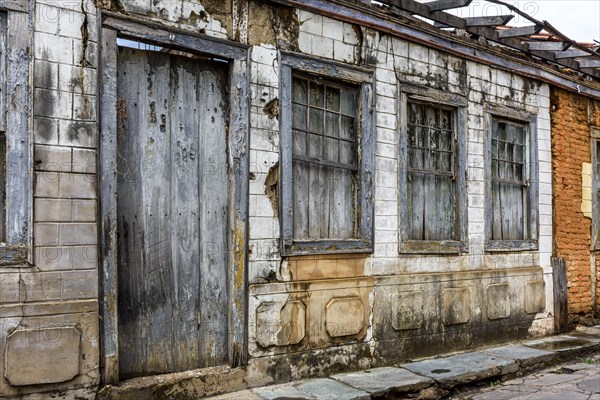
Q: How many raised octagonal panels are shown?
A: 7